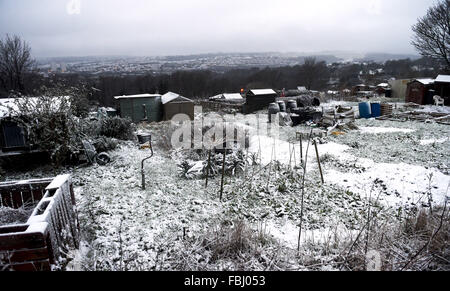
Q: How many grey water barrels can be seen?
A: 3